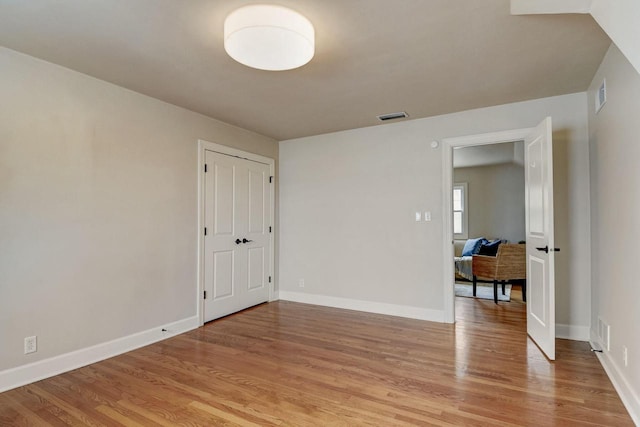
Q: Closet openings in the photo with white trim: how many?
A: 1